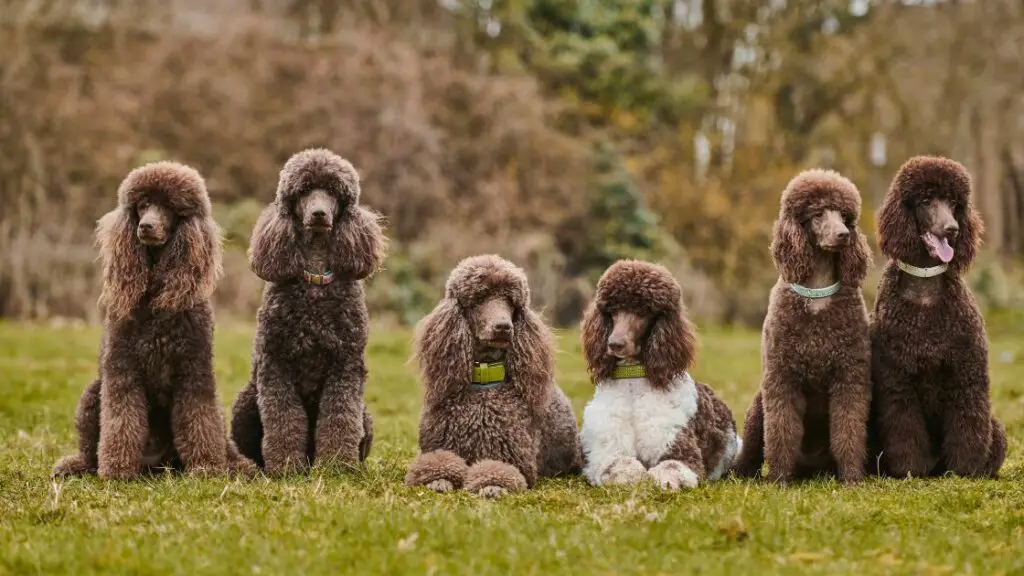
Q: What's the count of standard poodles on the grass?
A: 6